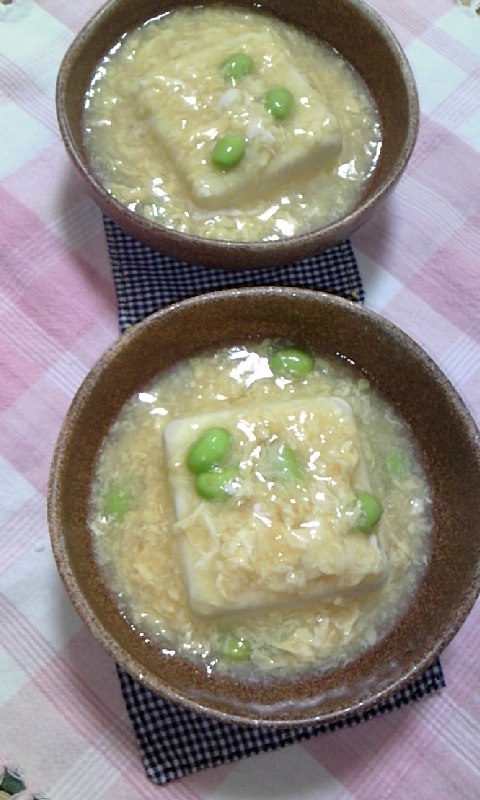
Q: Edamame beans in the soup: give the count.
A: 11